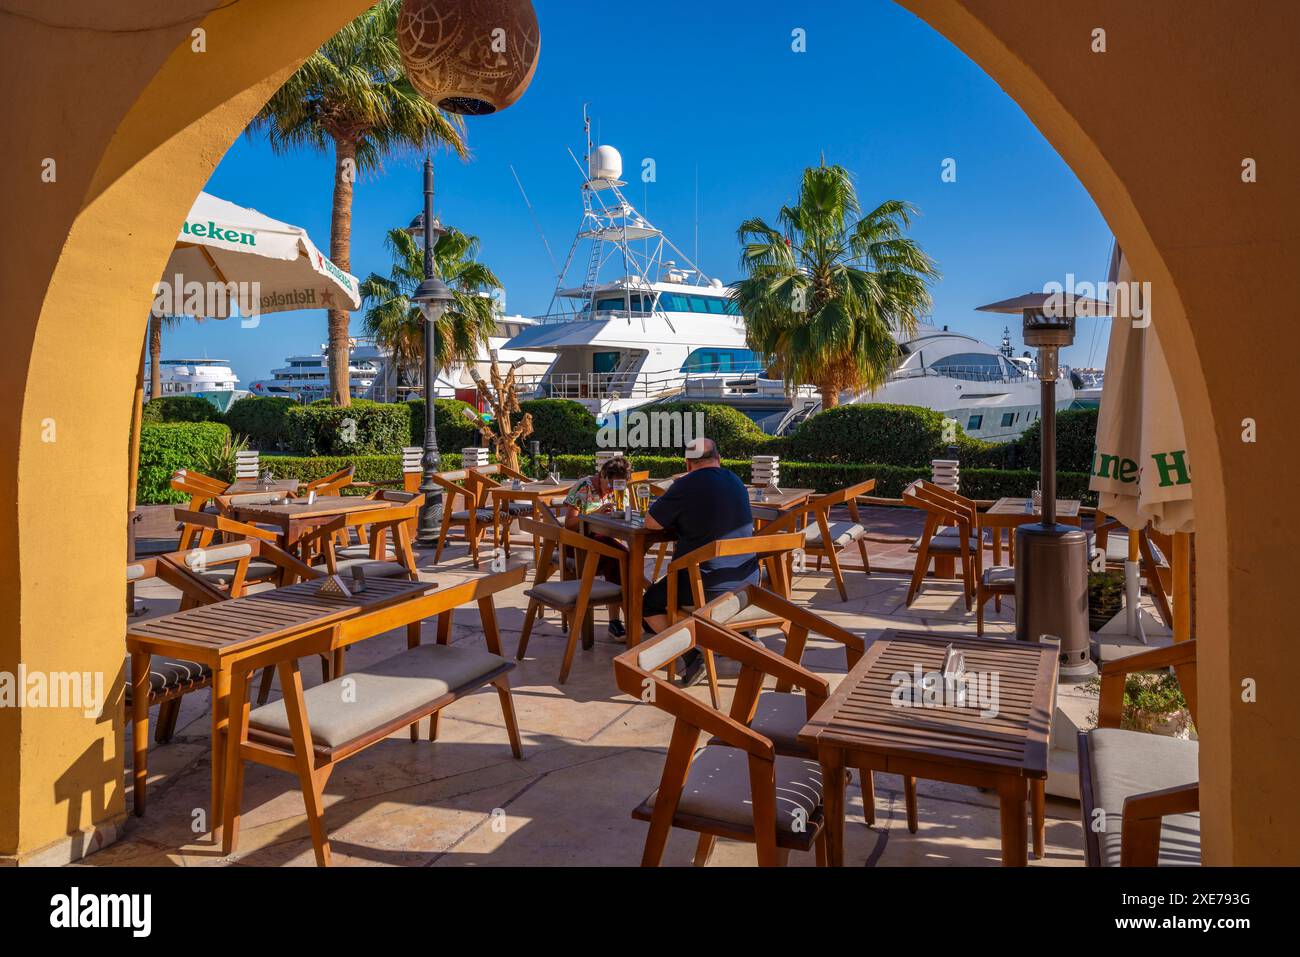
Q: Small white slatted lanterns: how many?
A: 6